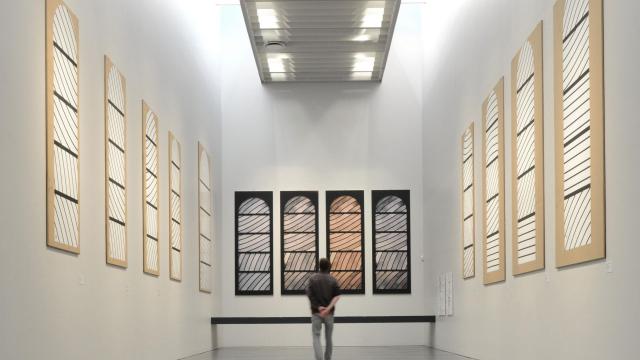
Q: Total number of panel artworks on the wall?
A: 13